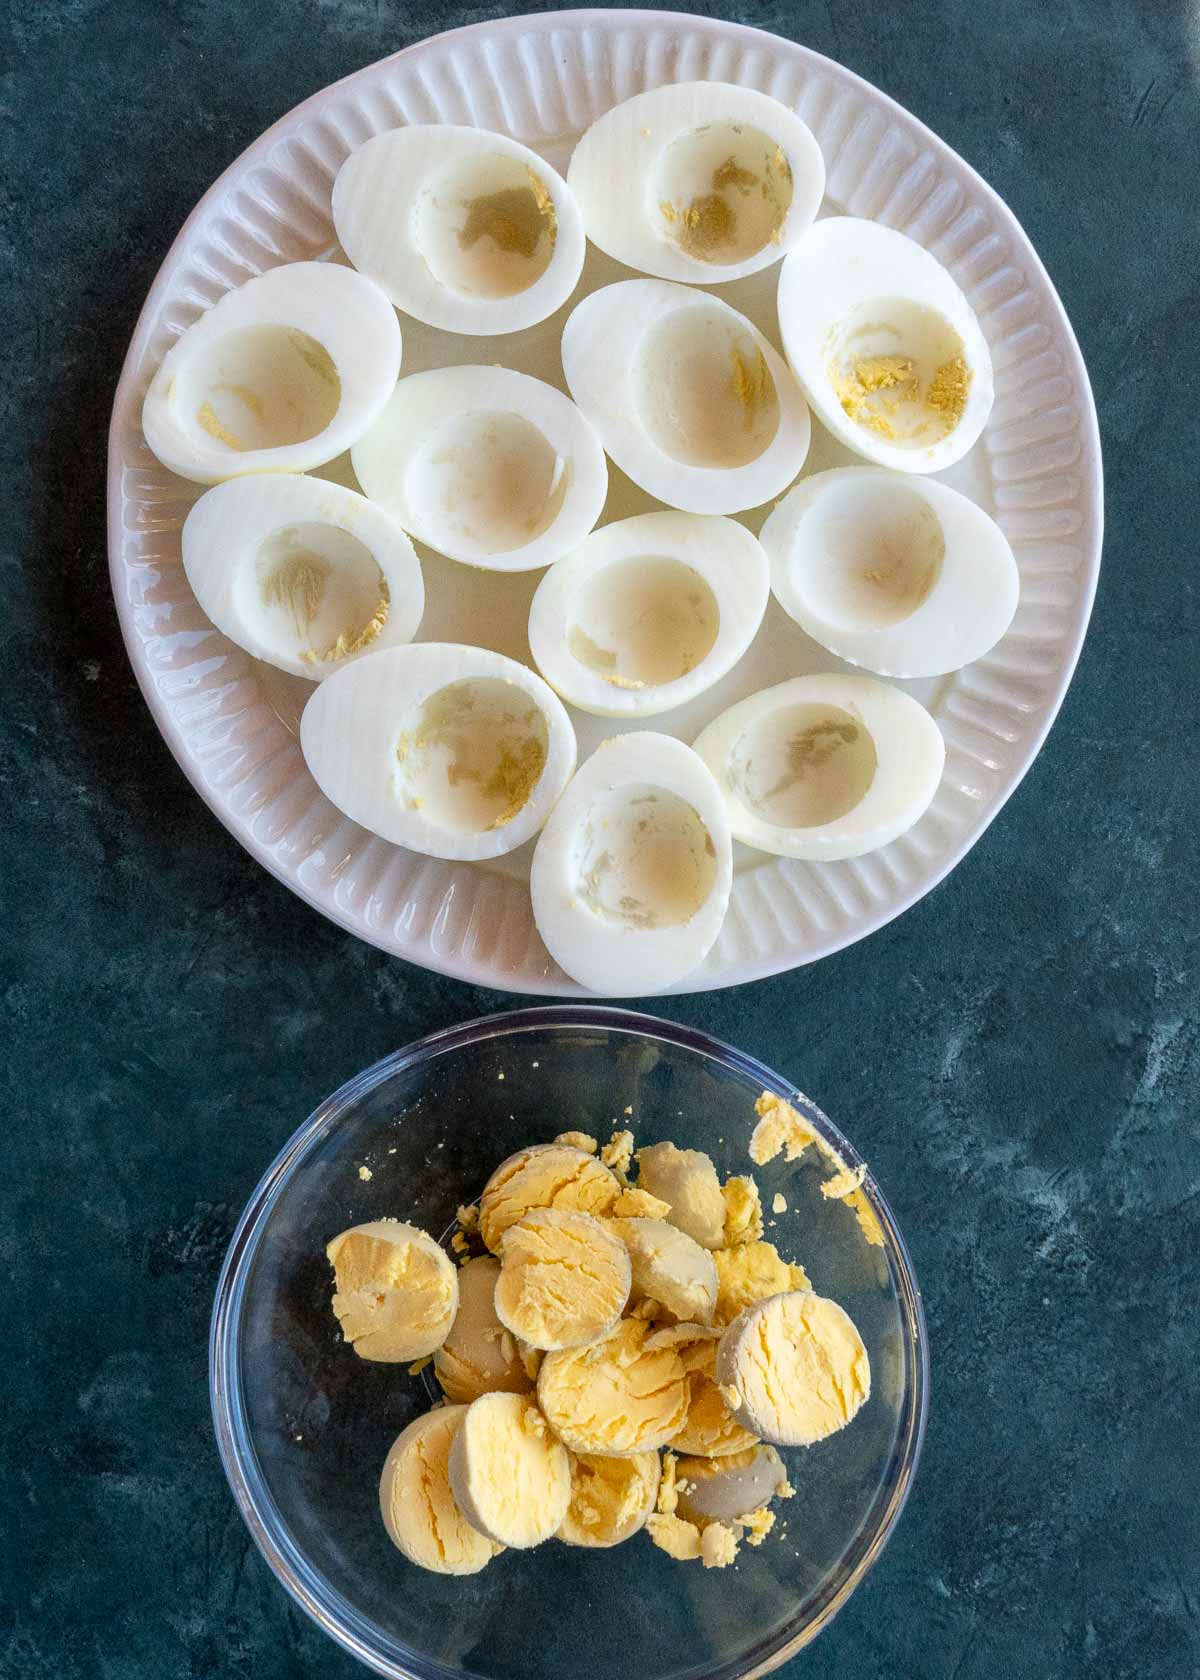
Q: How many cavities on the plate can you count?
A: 12